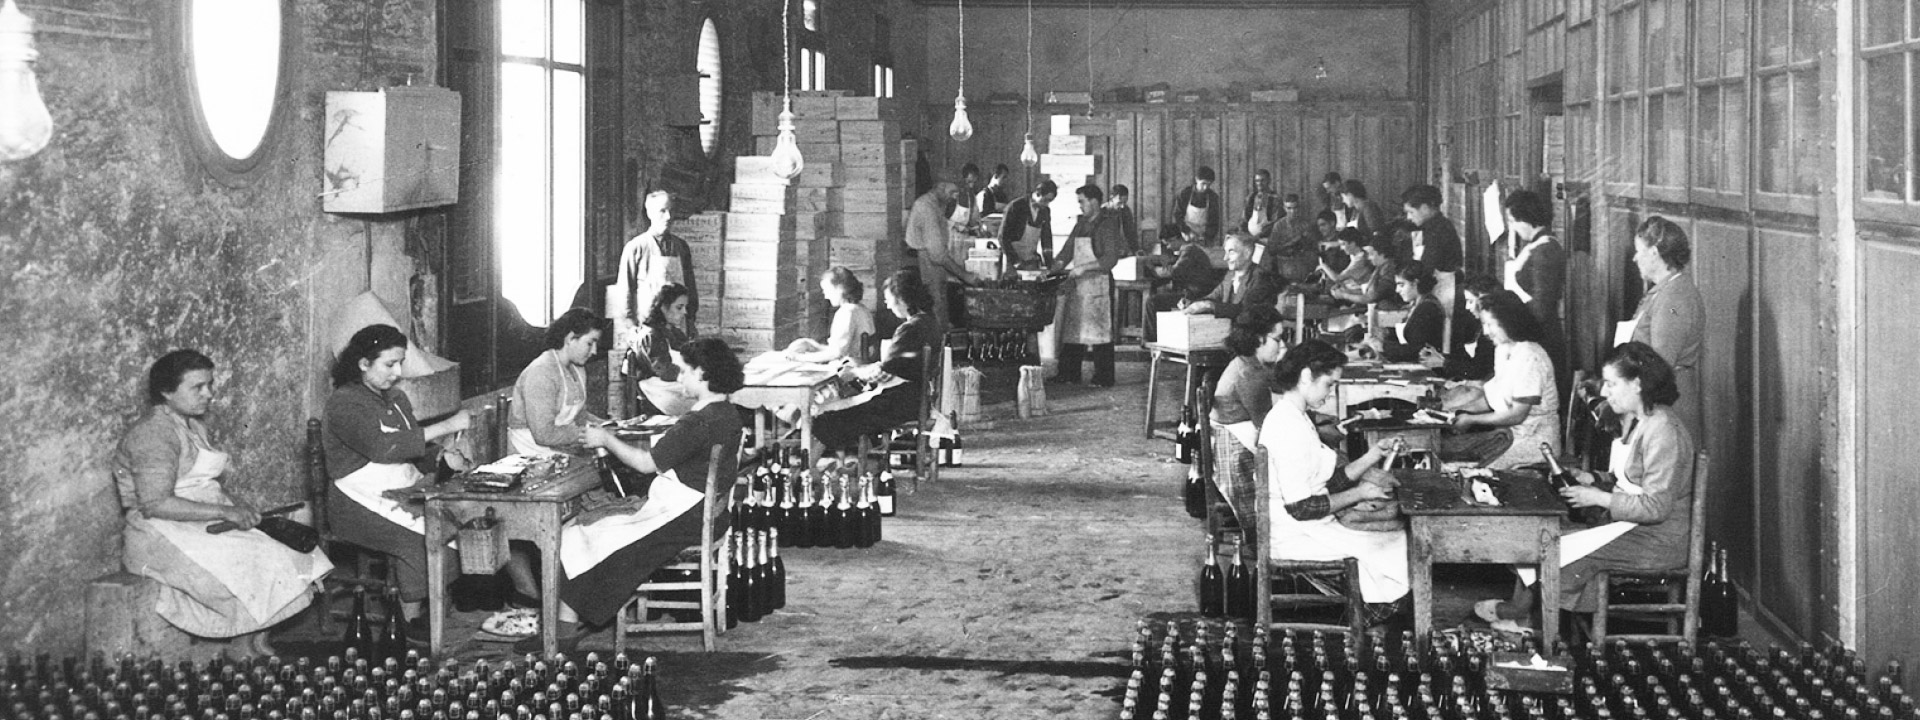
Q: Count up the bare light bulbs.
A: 4